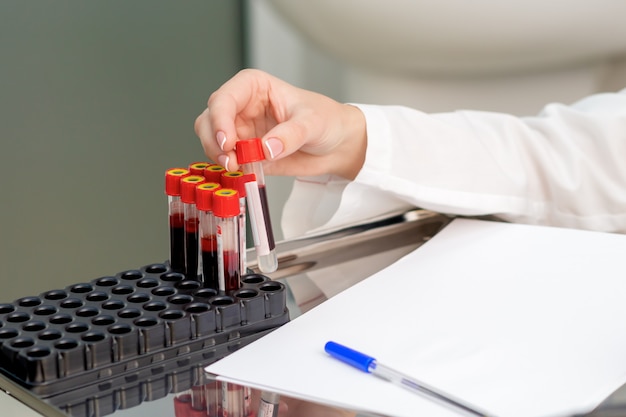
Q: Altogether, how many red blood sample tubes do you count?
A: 8